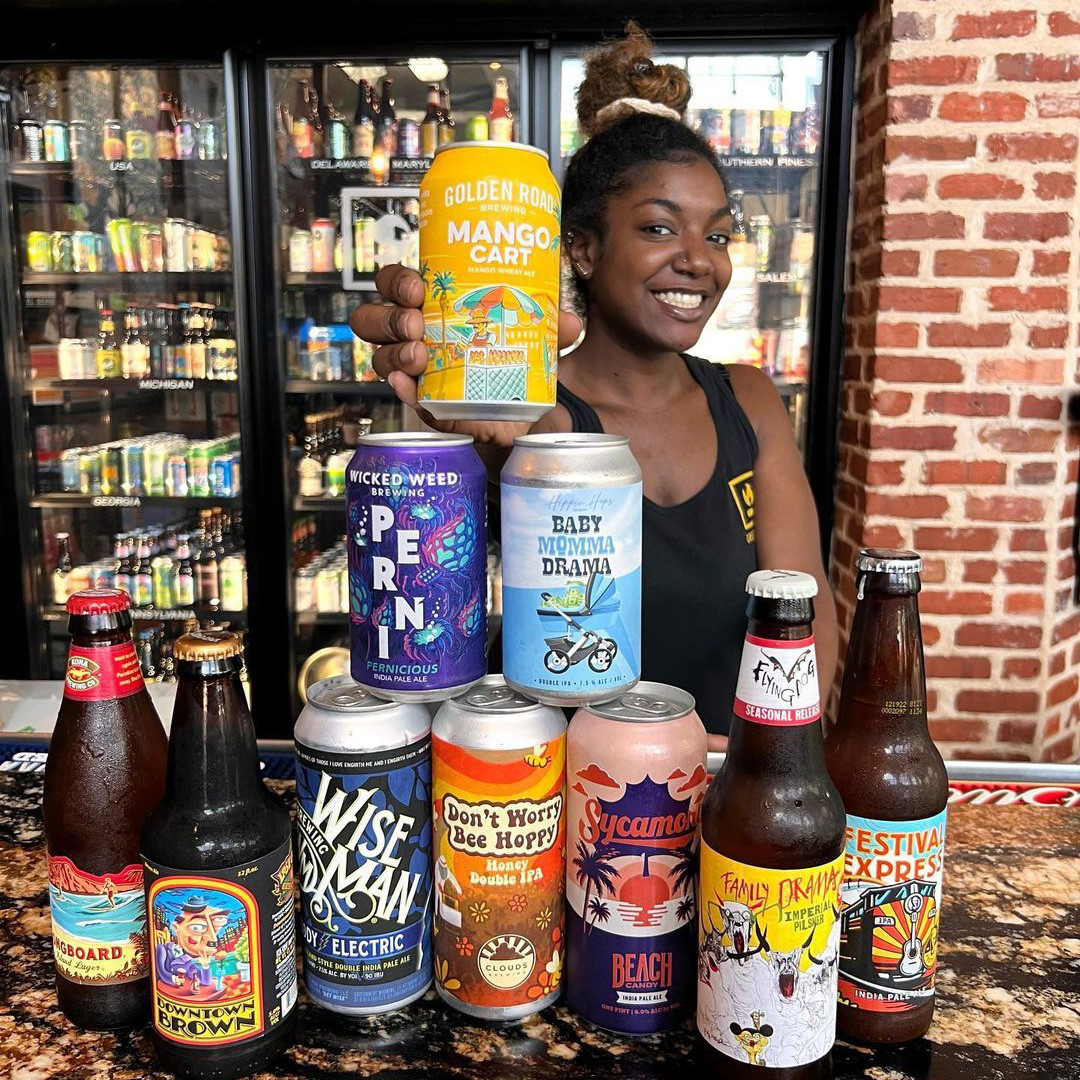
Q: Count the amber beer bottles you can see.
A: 4